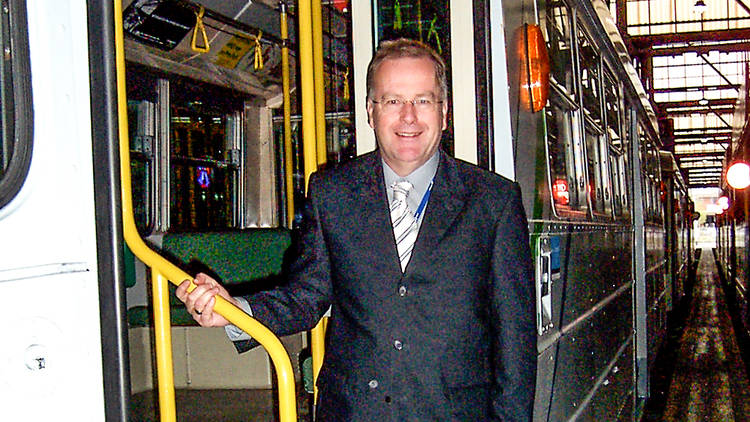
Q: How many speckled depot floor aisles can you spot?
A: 1